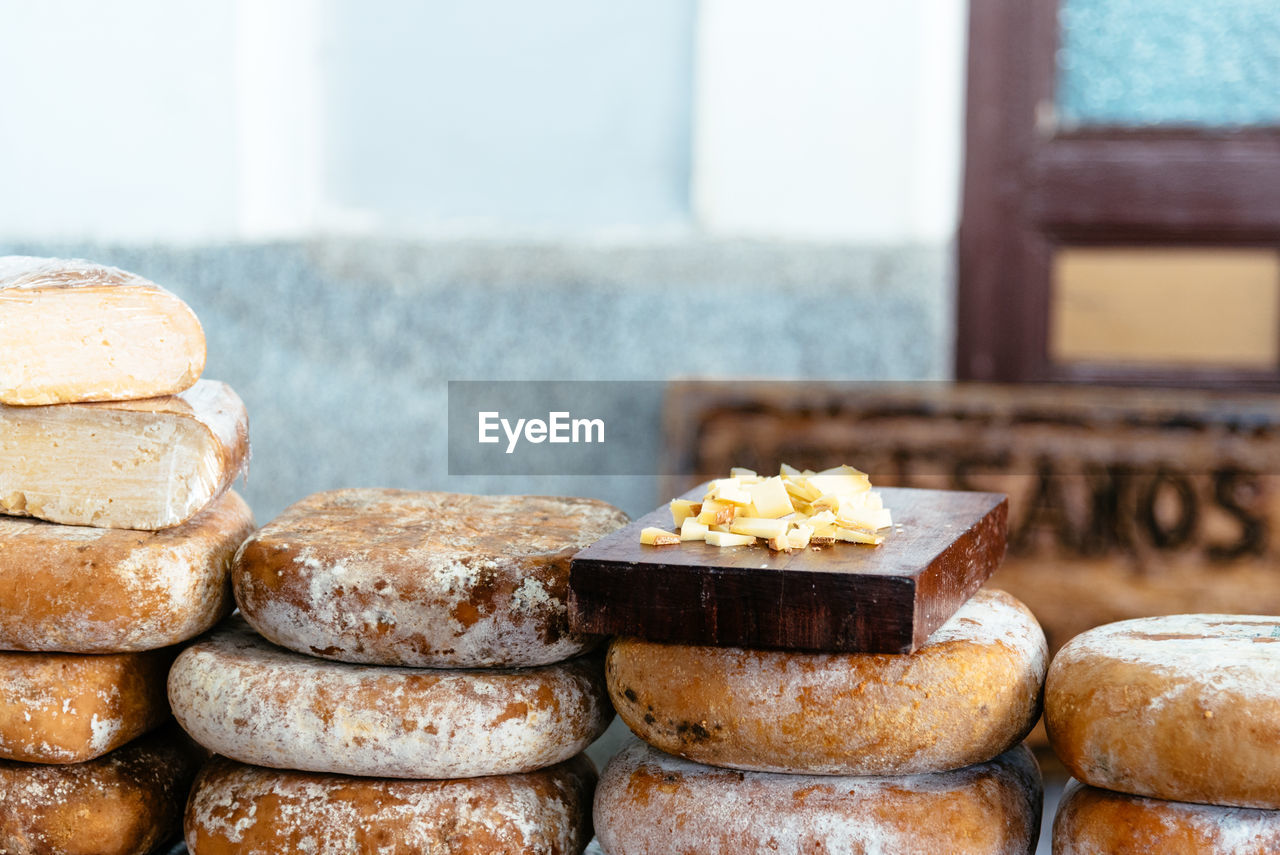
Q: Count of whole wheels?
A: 10